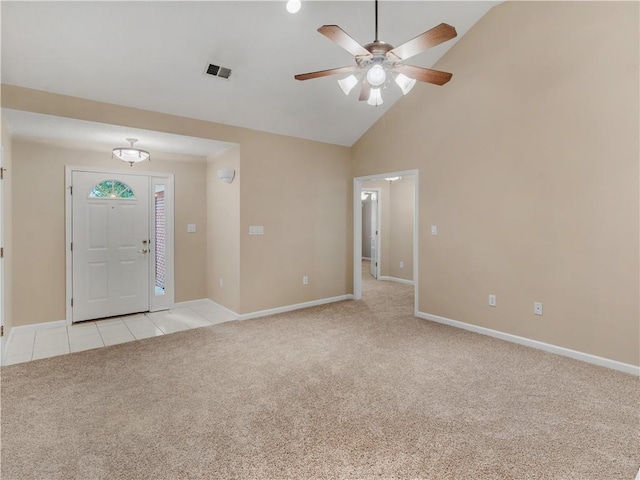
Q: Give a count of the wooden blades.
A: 5